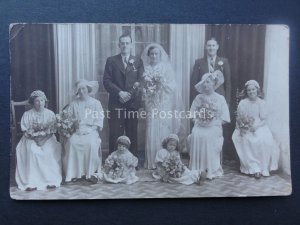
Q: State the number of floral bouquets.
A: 7